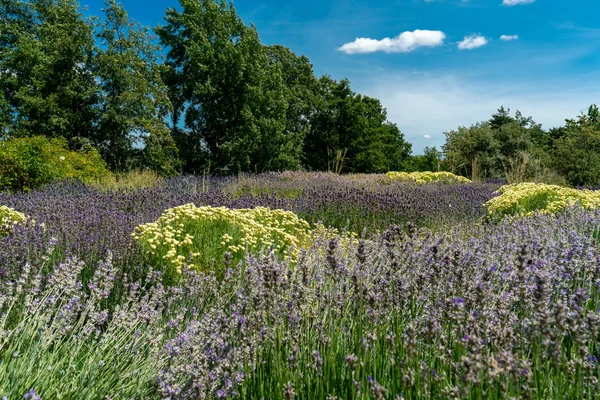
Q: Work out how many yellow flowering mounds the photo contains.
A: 4